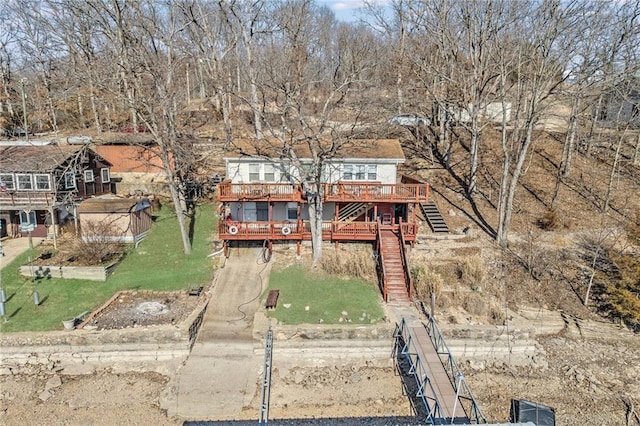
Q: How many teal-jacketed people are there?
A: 0